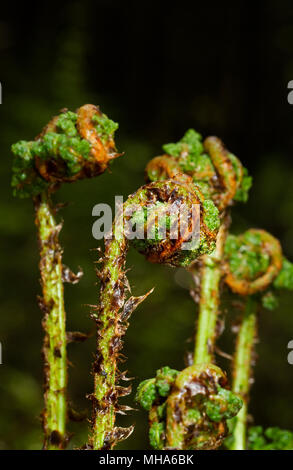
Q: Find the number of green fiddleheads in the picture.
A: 5